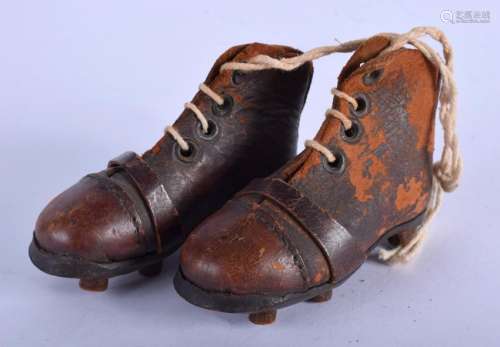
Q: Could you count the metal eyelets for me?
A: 8